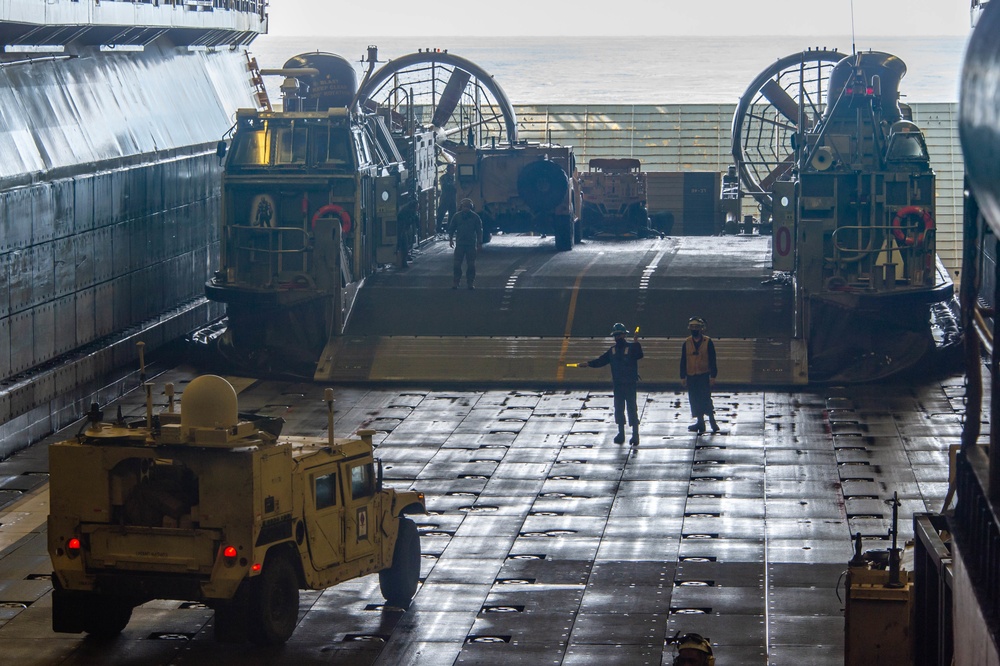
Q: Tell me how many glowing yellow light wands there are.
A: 2